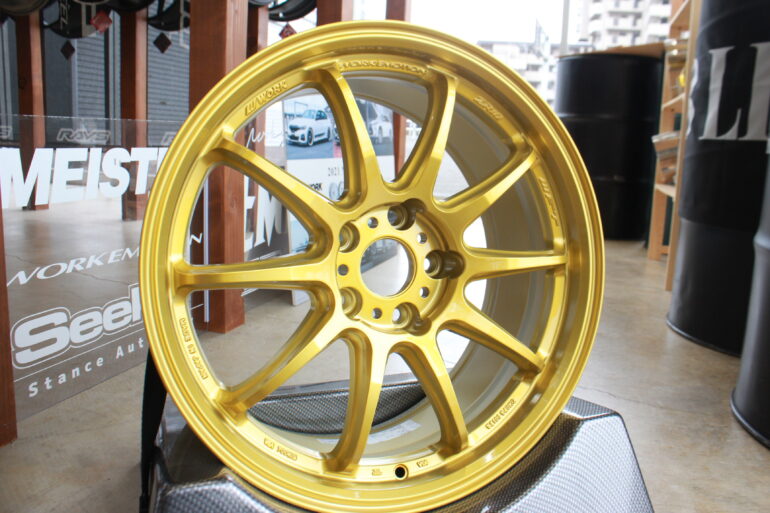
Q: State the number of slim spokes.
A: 10